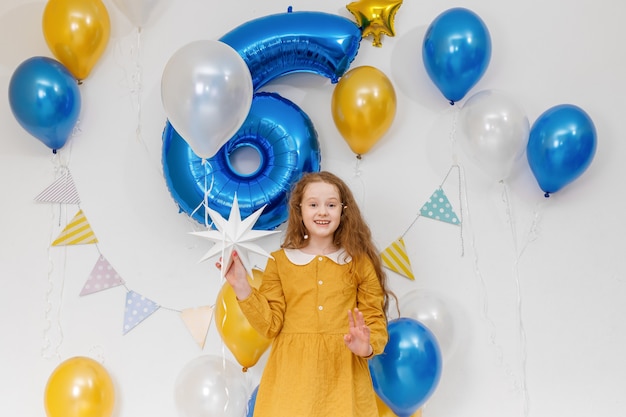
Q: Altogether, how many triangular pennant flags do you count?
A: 7